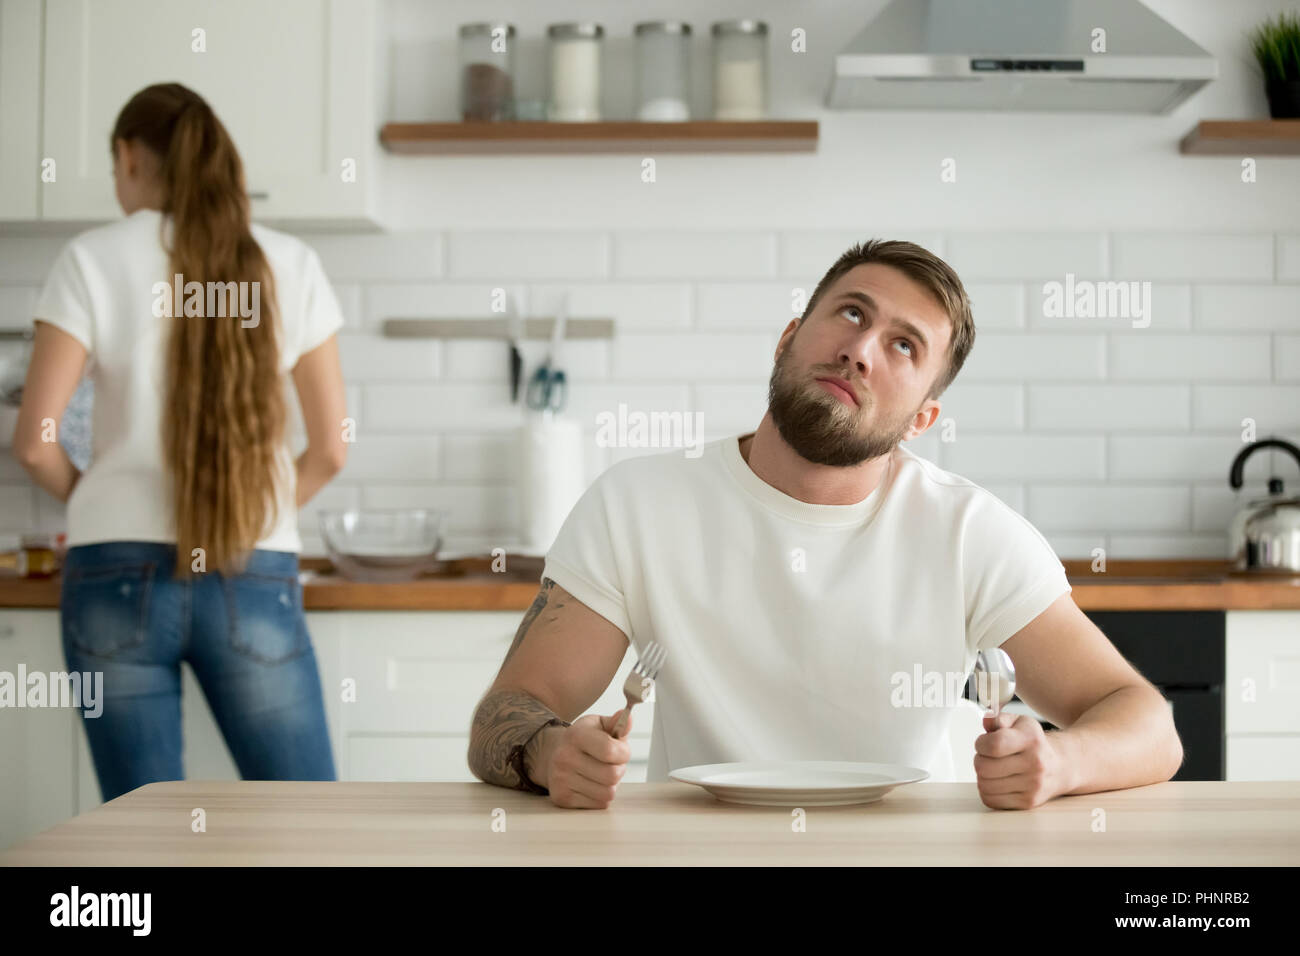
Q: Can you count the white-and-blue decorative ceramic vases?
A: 0